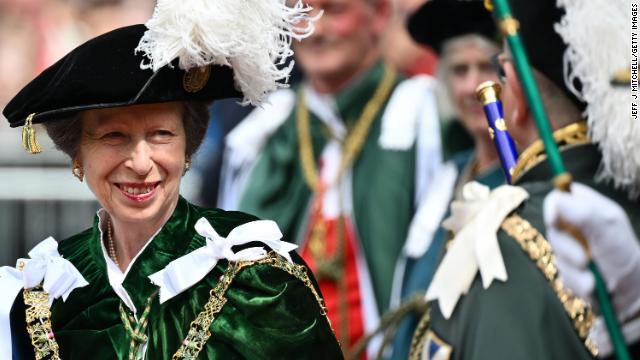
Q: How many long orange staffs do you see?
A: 0